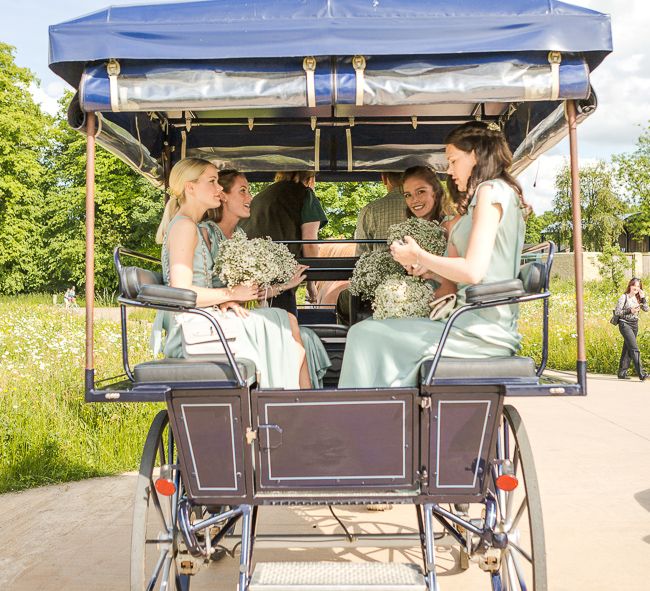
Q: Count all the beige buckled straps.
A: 4